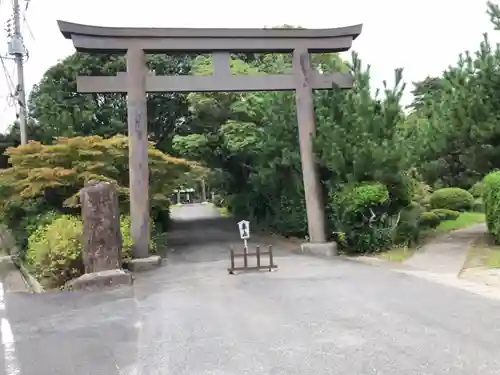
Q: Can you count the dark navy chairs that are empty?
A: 0